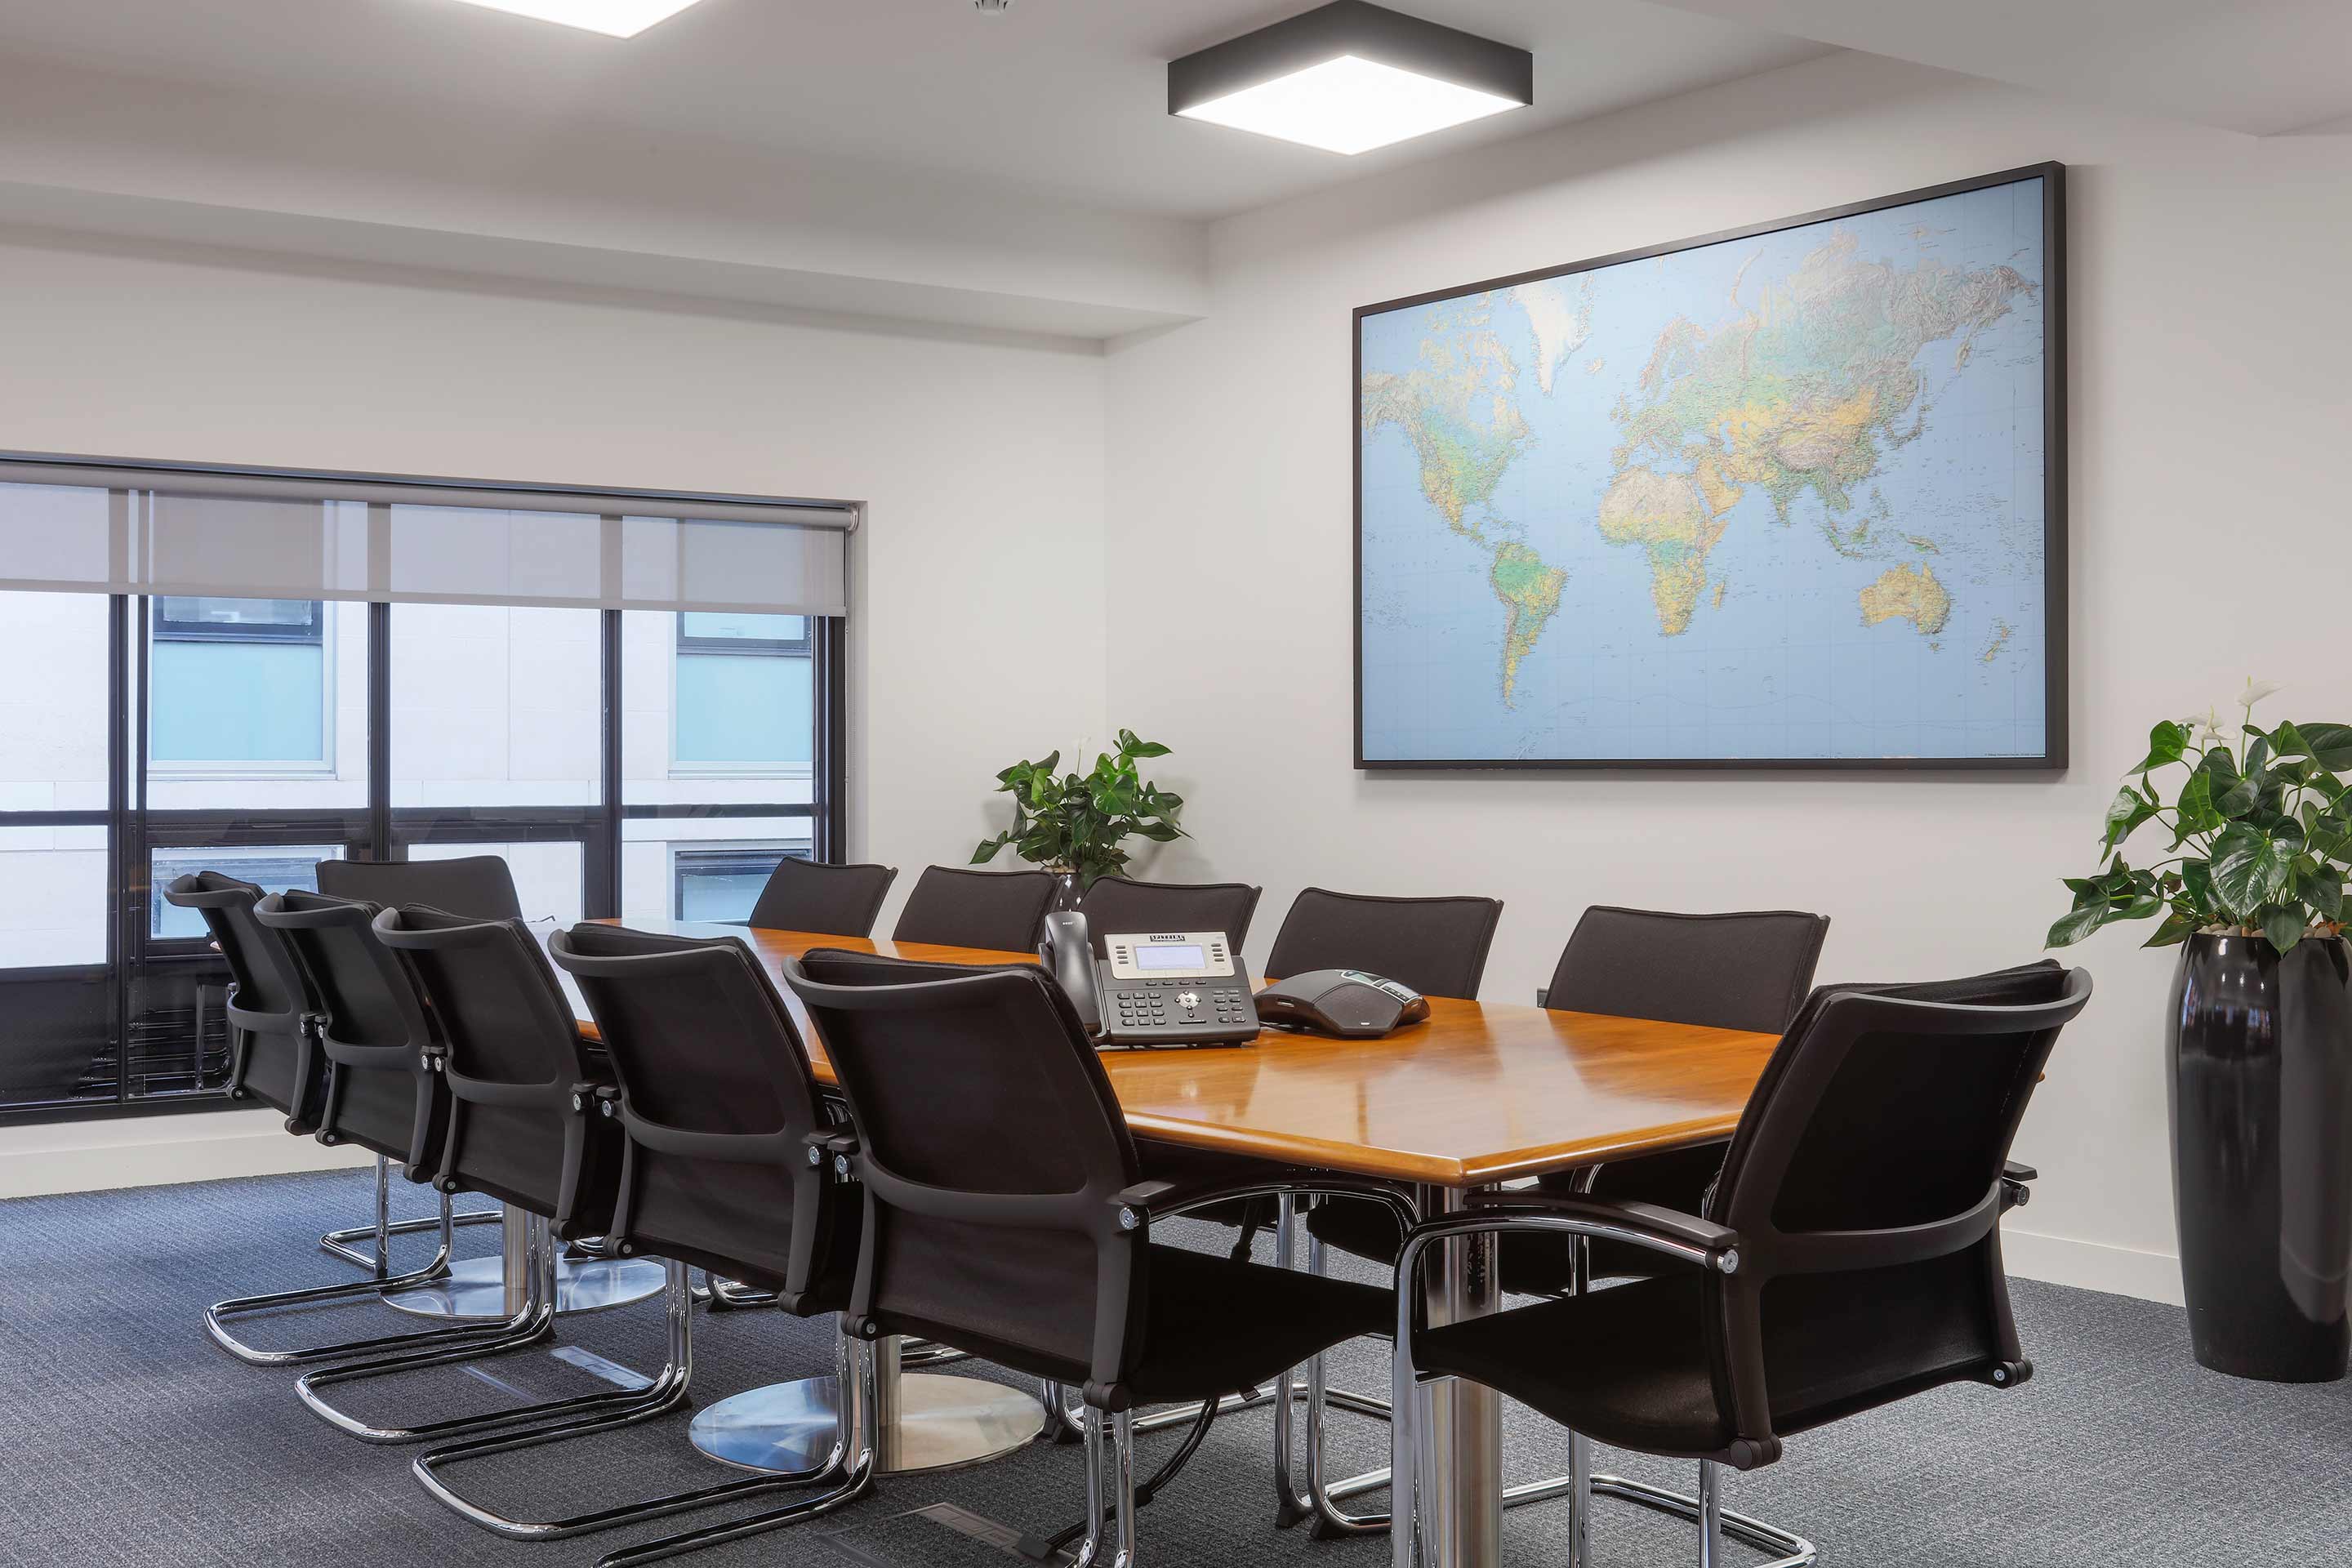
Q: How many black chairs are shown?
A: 12